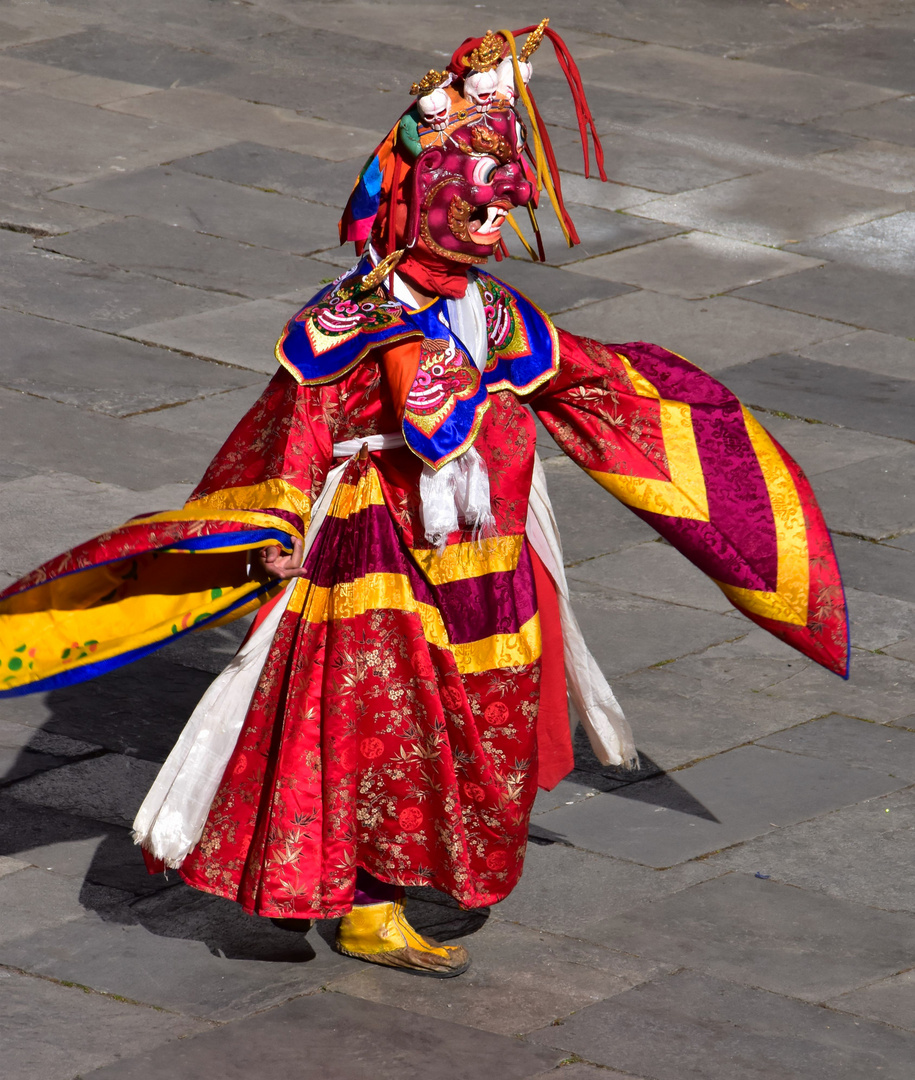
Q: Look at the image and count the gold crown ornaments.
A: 3